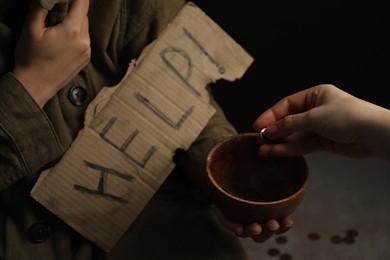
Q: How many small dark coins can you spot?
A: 7